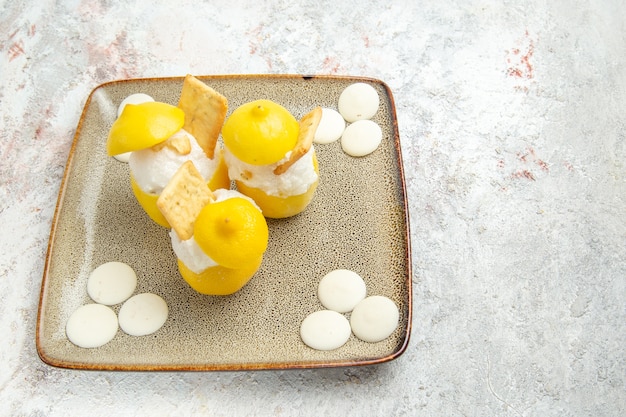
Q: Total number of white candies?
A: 11